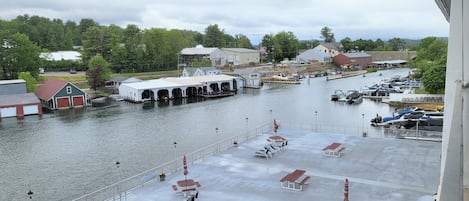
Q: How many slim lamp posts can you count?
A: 8